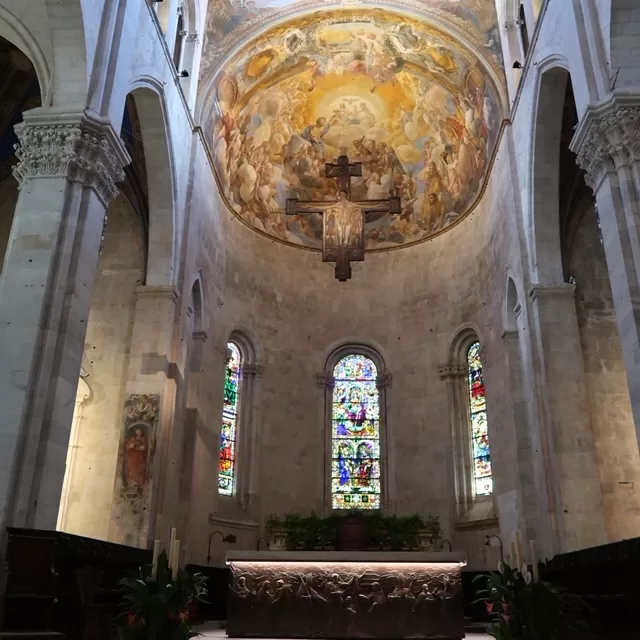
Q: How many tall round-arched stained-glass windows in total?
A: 3